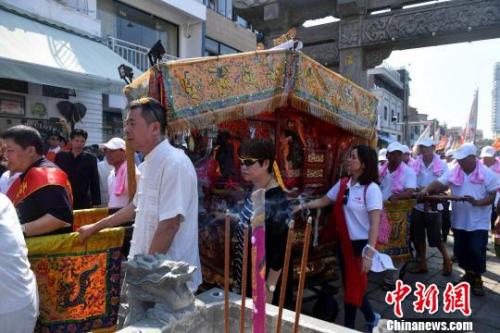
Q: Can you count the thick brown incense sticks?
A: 4